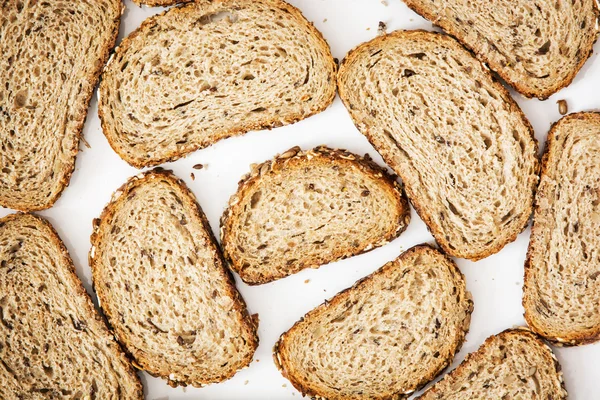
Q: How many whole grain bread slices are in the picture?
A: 11